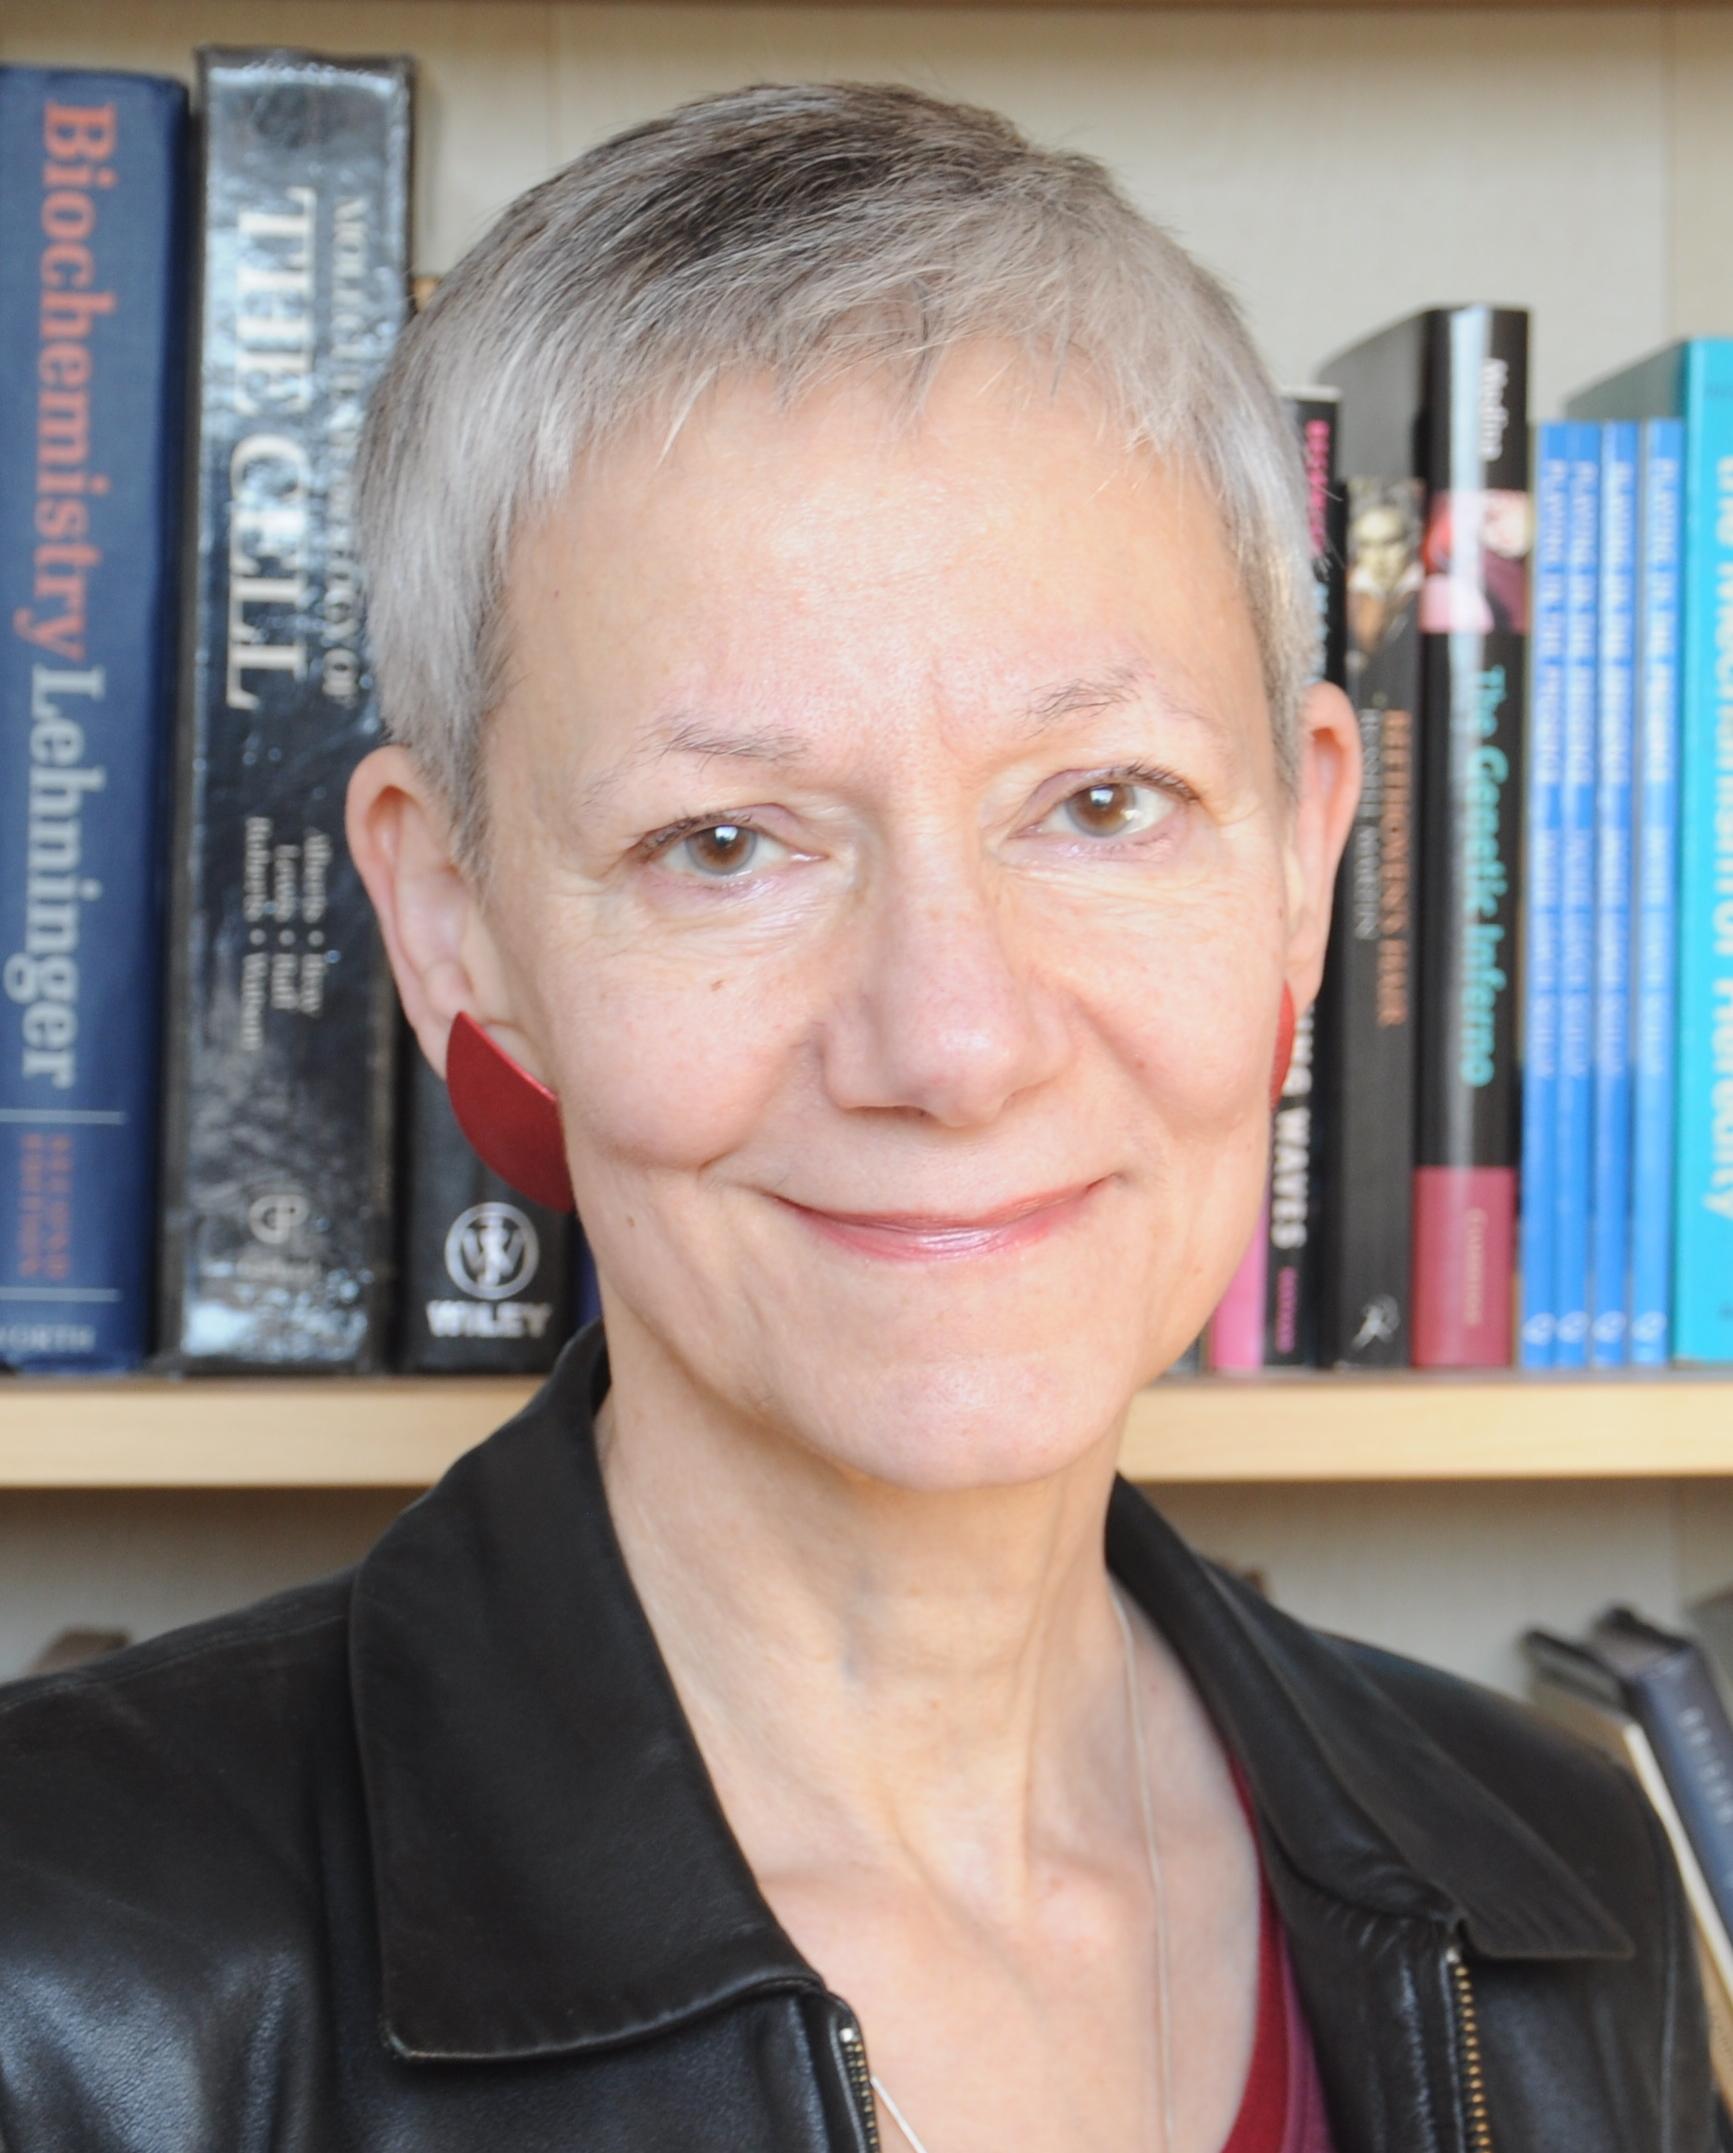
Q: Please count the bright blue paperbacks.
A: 4